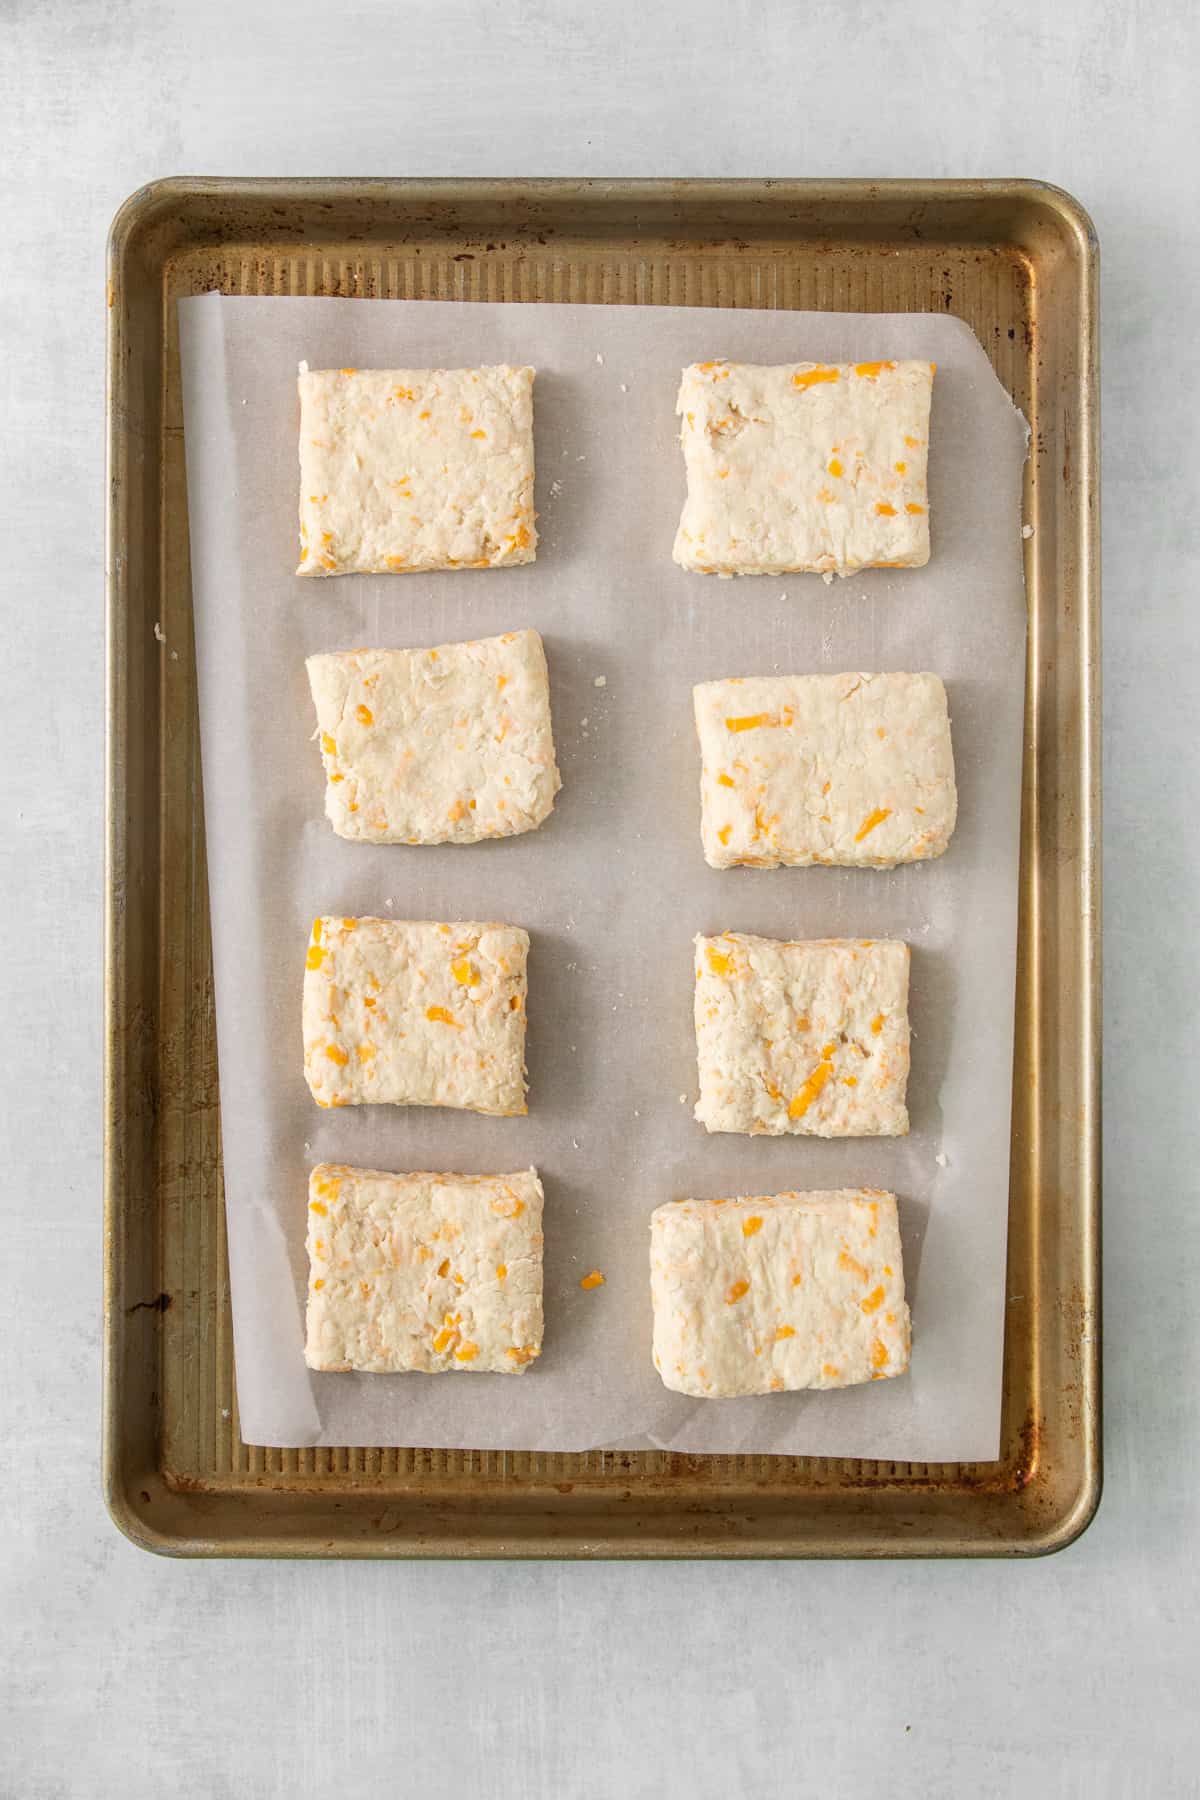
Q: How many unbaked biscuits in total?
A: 8